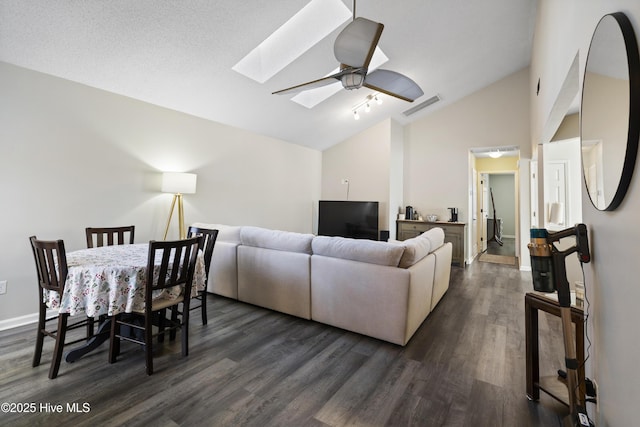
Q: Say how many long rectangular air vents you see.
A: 1